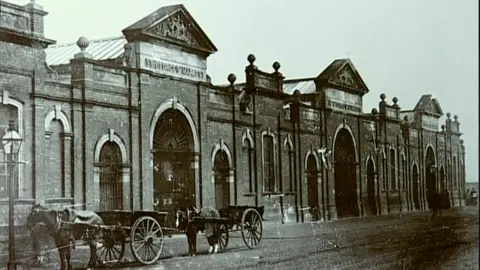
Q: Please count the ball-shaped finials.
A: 13